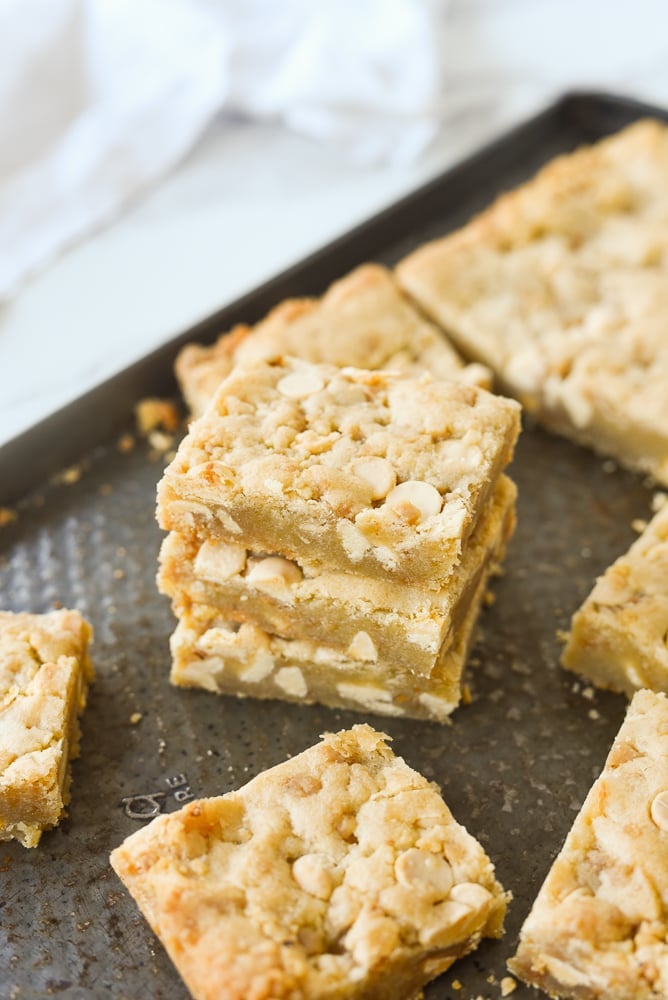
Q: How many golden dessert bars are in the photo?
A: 9